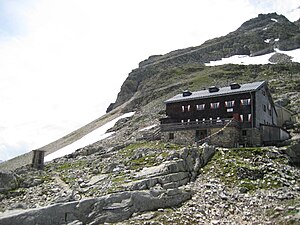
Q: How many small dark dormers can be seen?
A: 3